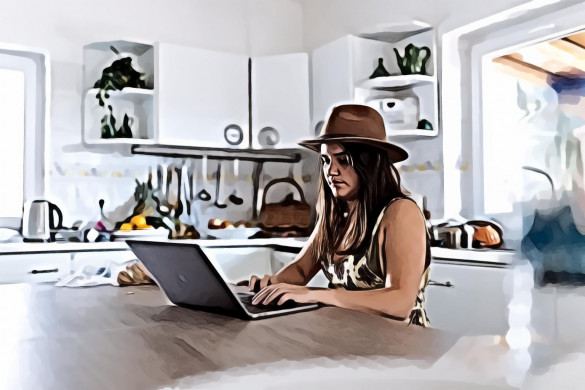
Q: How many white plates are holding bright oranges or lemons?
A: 1